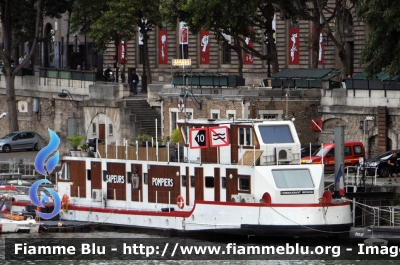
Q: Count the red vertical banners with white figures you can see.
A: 6